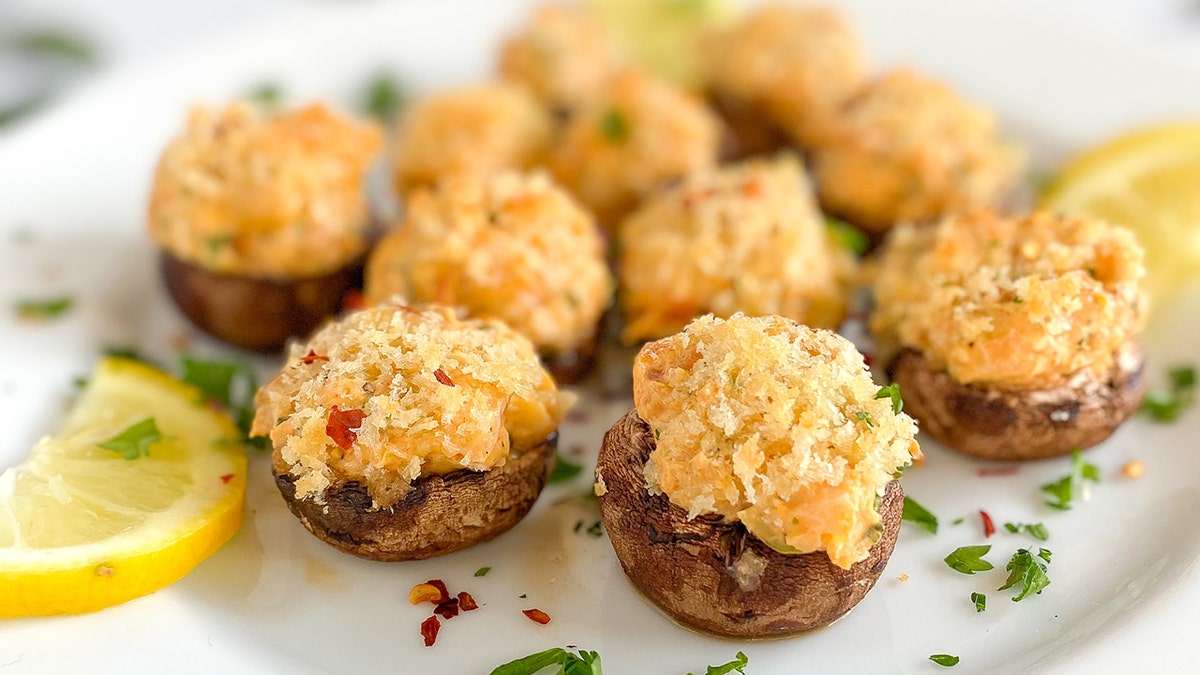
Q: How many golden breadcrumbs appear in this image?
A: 11